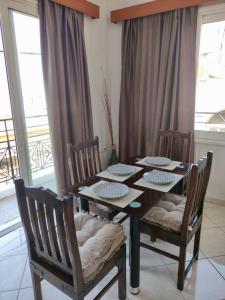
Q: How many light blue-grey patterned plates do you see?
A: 4